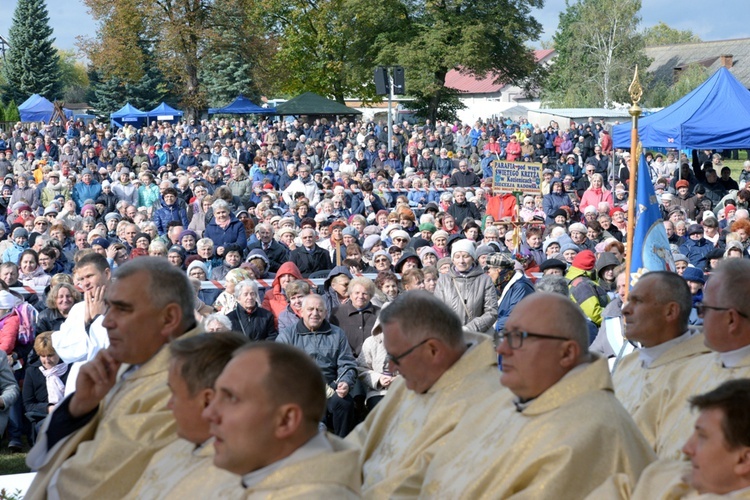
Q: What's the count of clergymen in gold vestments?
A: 8